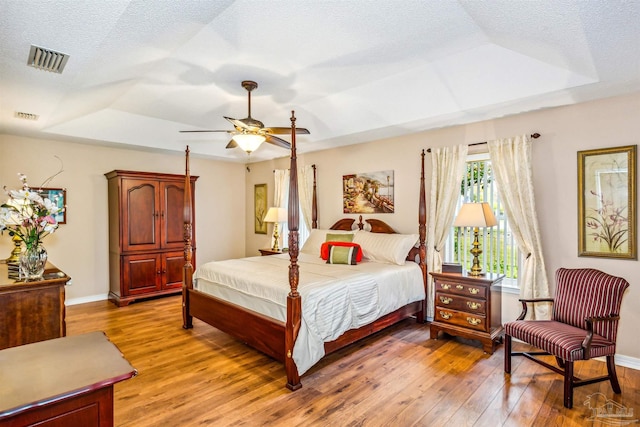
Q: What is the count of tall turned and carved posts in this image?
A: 4